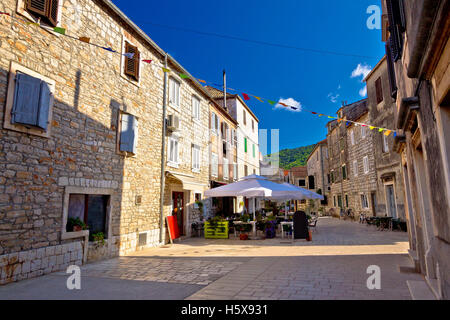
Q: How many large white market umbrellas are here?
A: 2